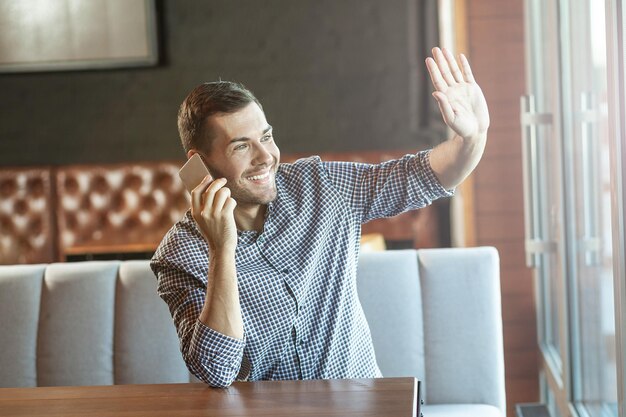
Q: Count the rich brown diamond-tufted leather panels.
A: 2